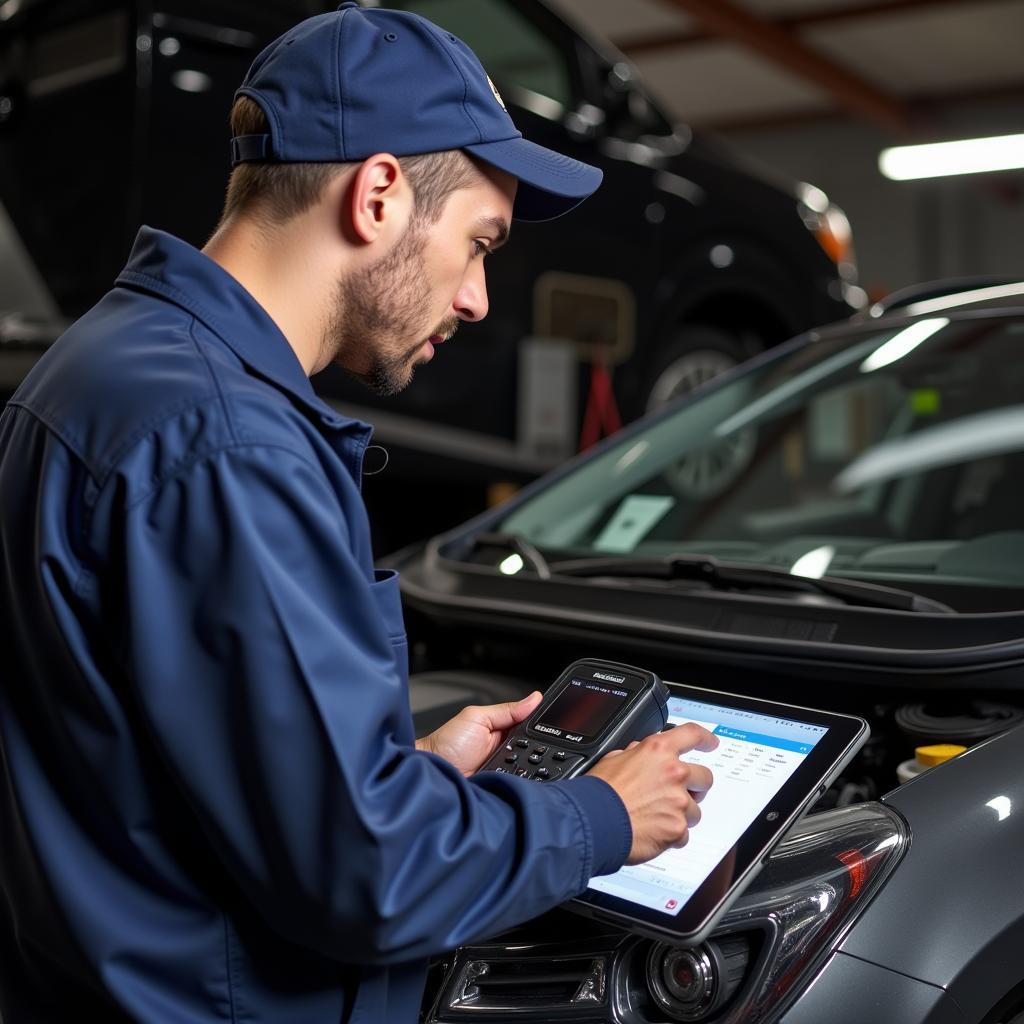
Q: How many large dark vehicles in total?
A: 2